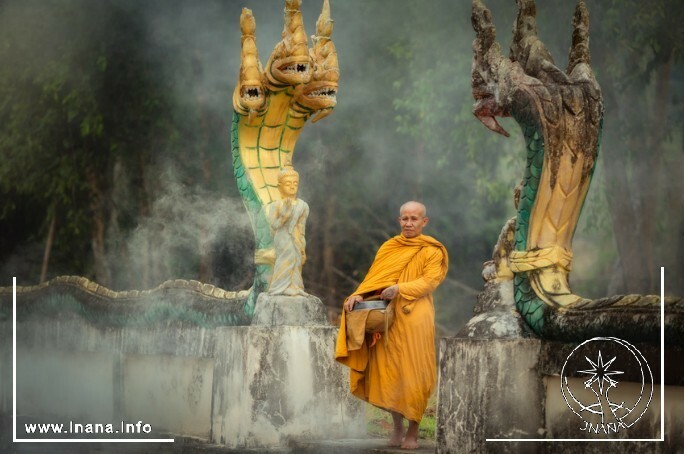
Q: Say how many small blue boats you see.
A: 0